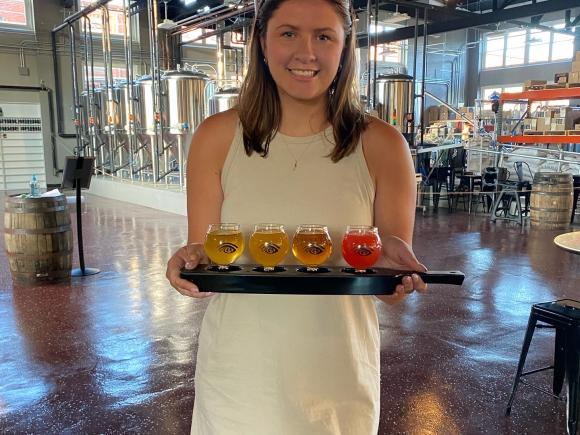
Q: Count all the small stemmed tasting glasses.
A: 4